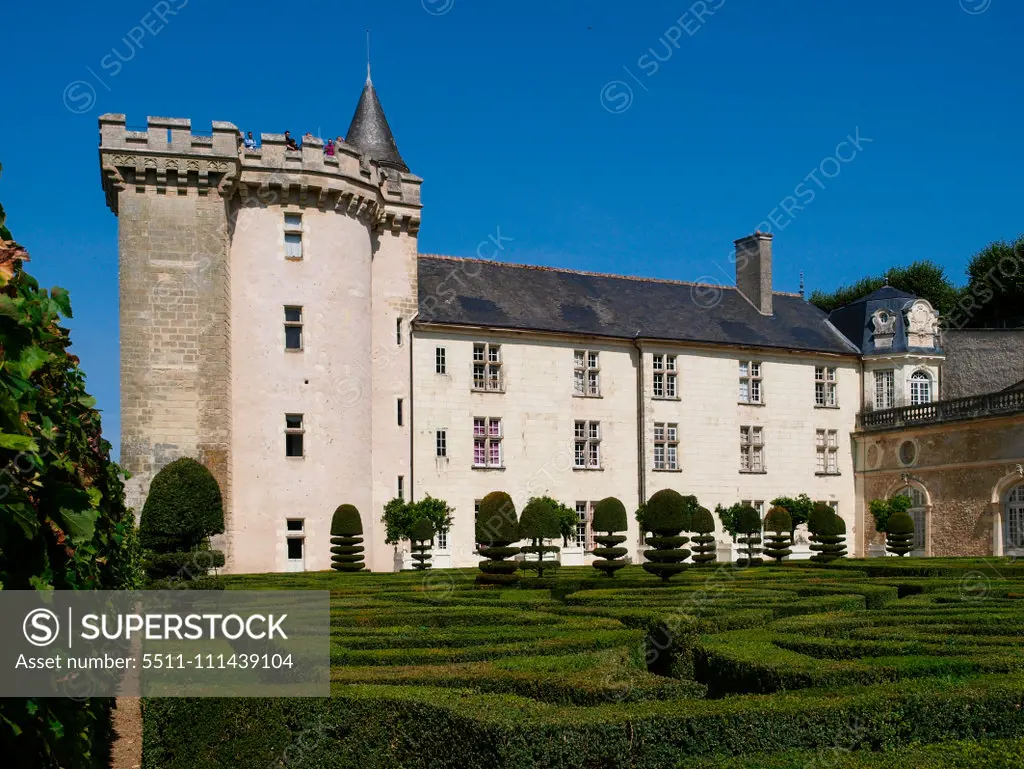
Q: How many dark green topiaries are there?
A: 13